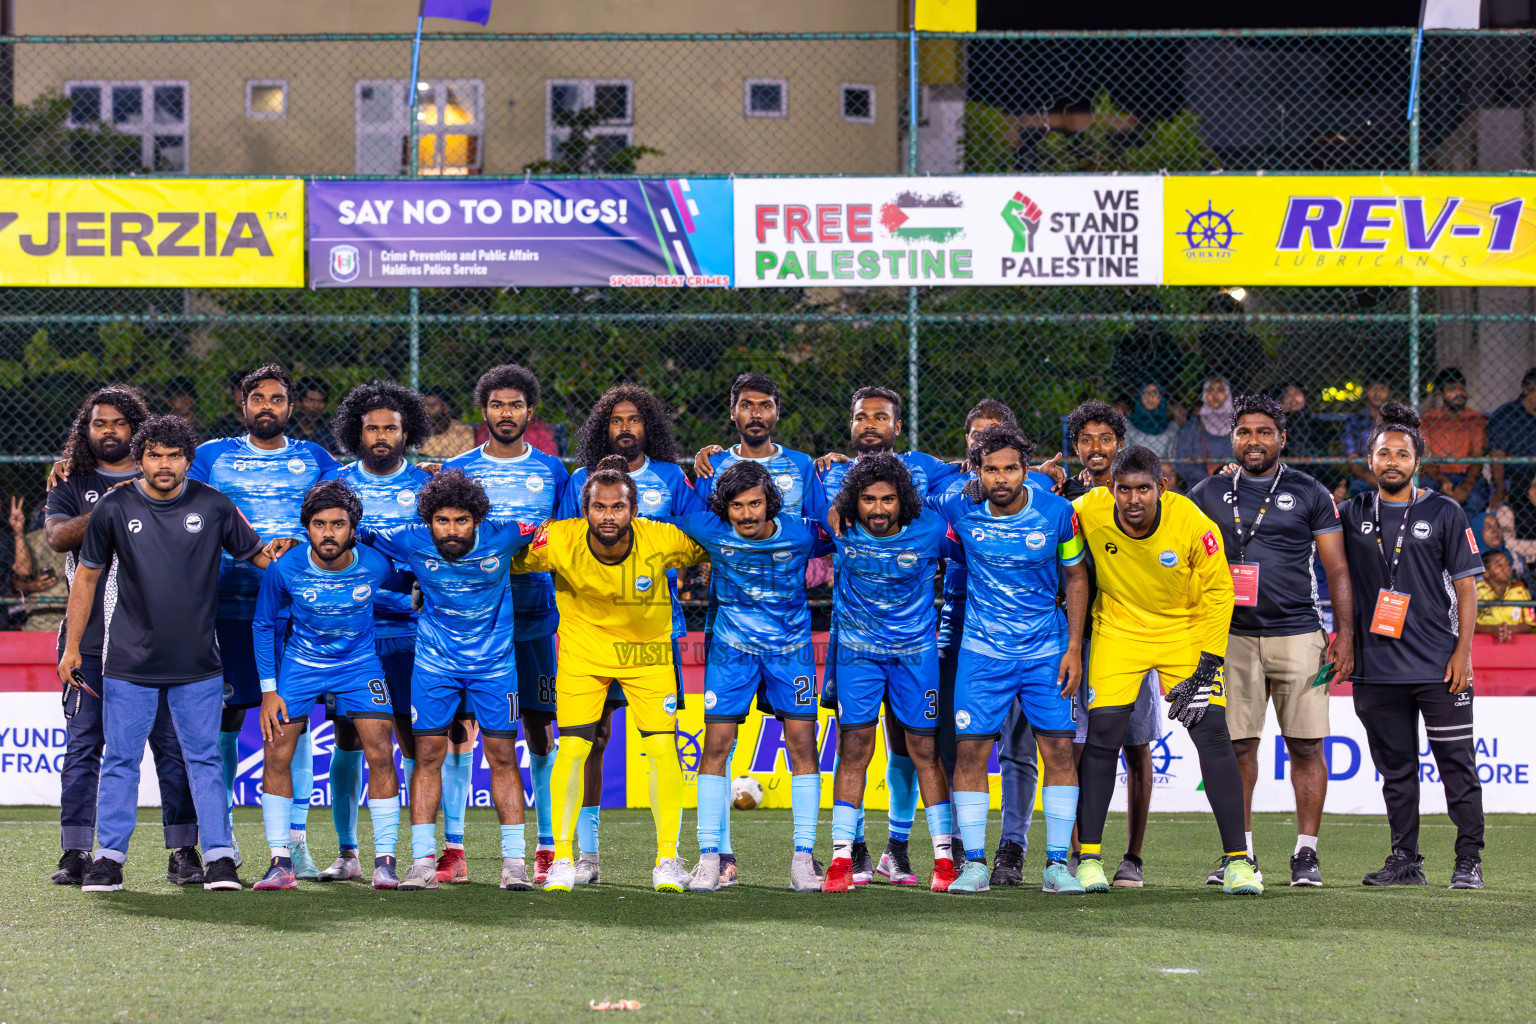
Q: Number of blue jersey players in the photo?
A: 12